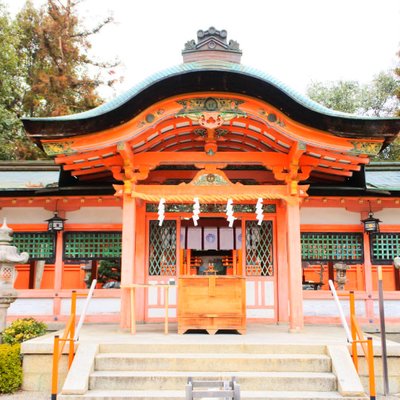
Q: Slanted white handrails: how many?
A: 2